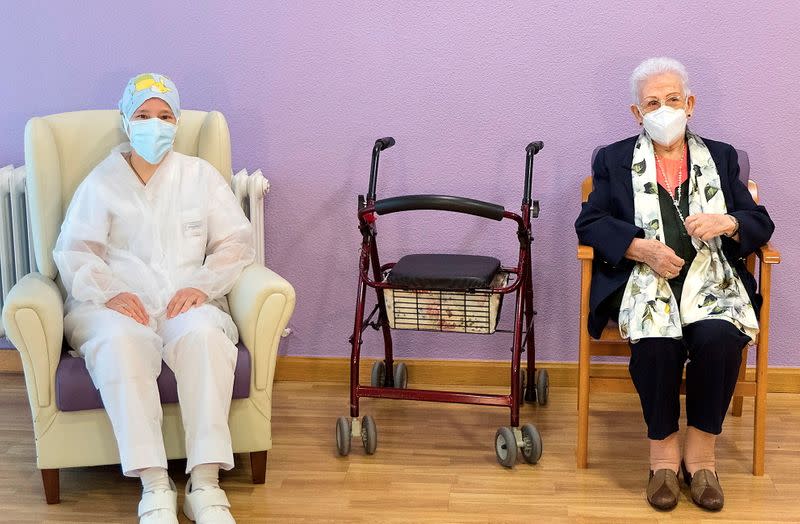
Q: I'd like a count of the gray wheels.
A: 8